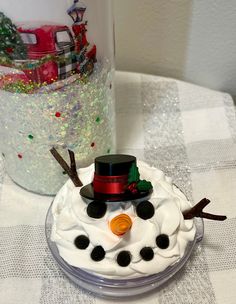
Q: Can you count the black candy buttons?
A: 7